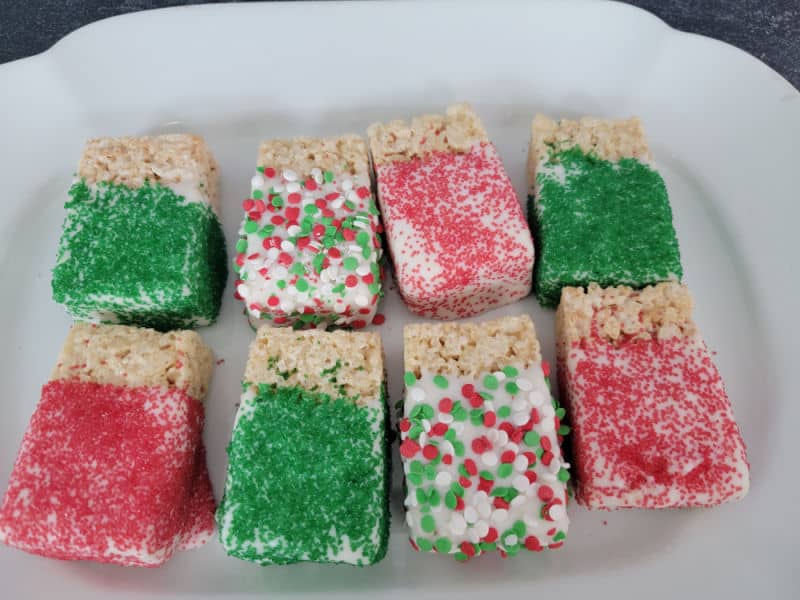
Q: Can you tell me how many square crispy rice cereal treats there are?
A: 8